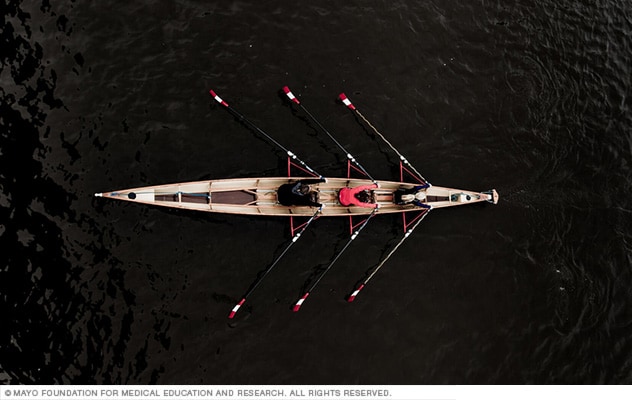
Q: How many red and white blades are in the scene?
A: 6